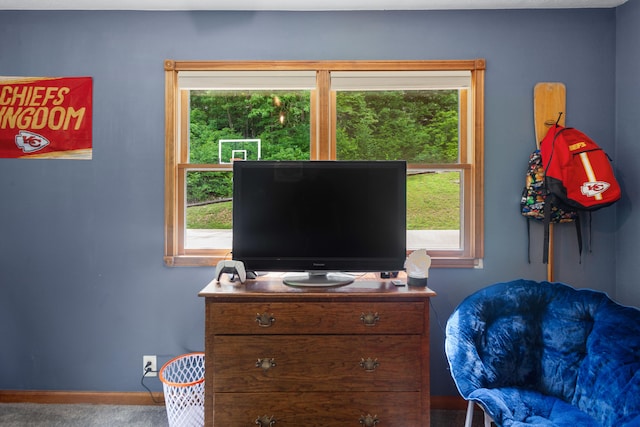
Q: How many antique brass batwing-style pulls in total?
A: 6